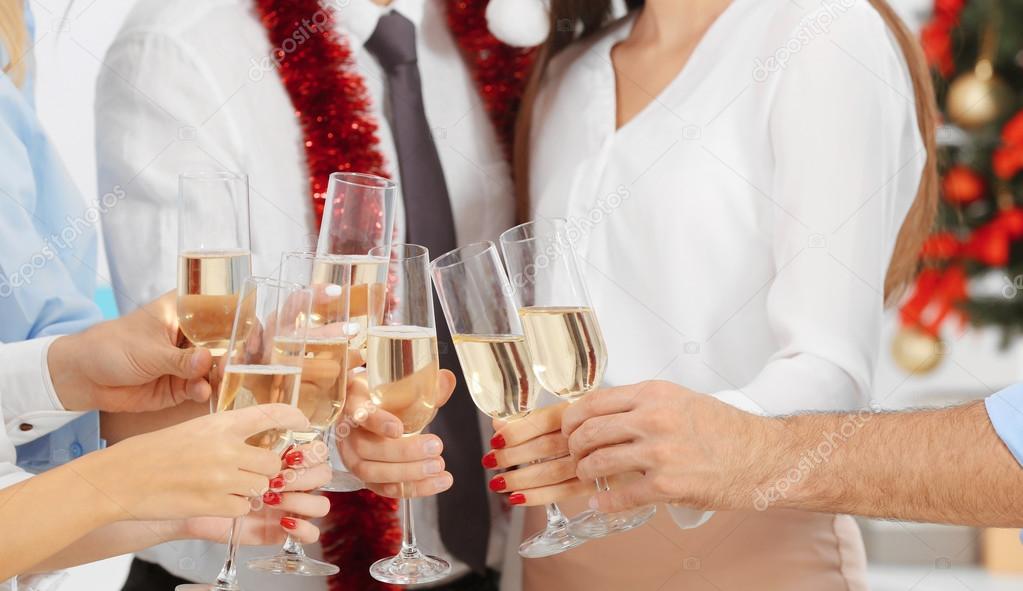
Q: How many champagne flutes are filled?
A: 7